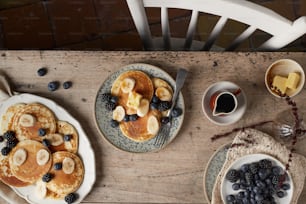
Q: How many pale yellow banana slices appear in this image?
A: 11